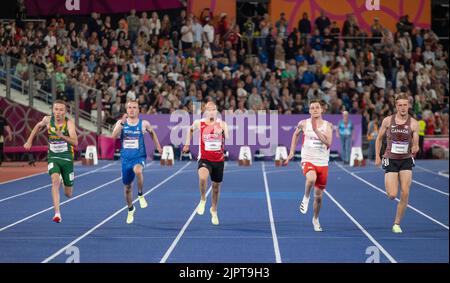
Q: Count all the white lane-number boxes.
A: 5